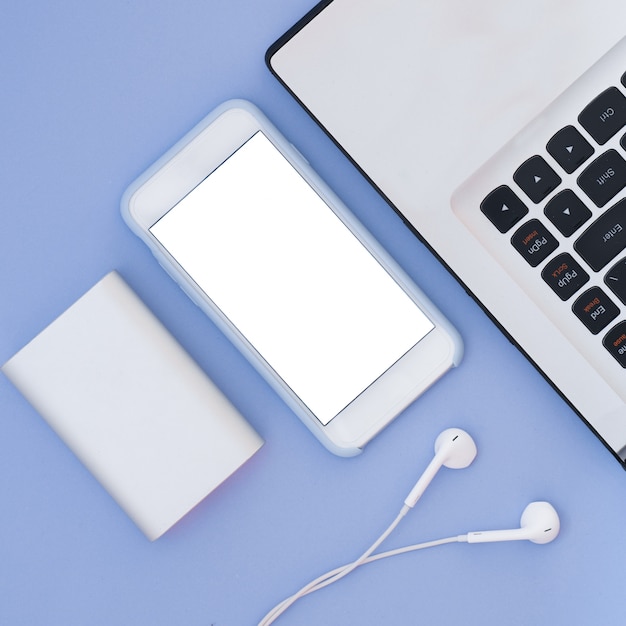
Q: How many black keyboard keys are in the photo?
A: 14